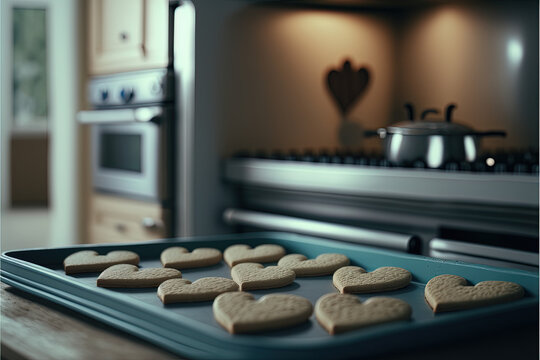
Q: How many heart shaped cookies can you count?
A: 11